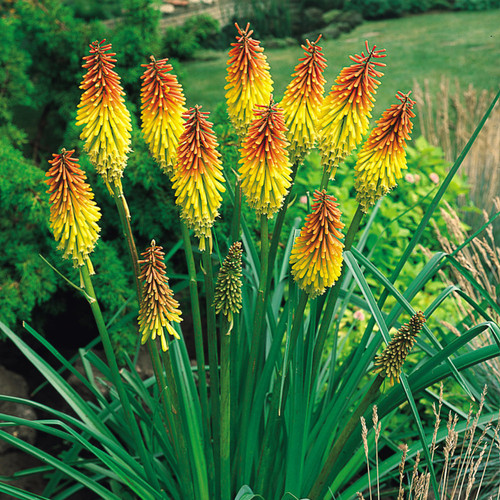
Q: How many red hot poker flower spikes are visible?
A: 13